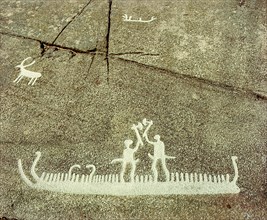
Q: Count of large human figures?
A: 2